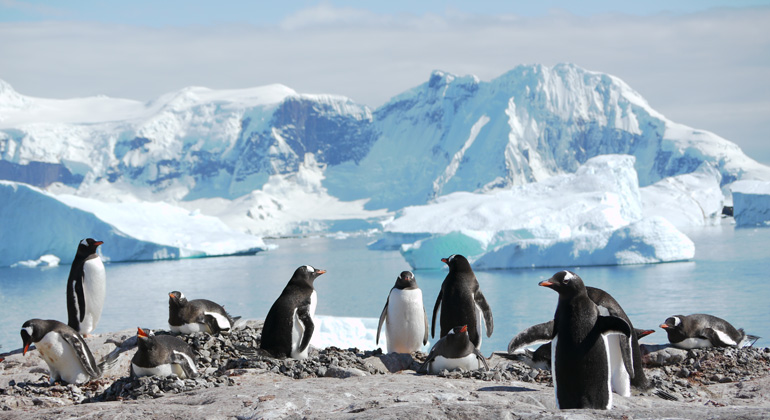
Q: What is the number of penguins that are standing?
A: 7